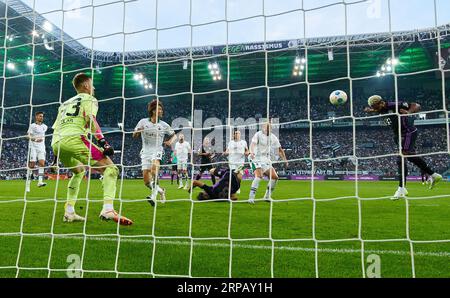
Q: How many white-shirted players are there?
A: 5